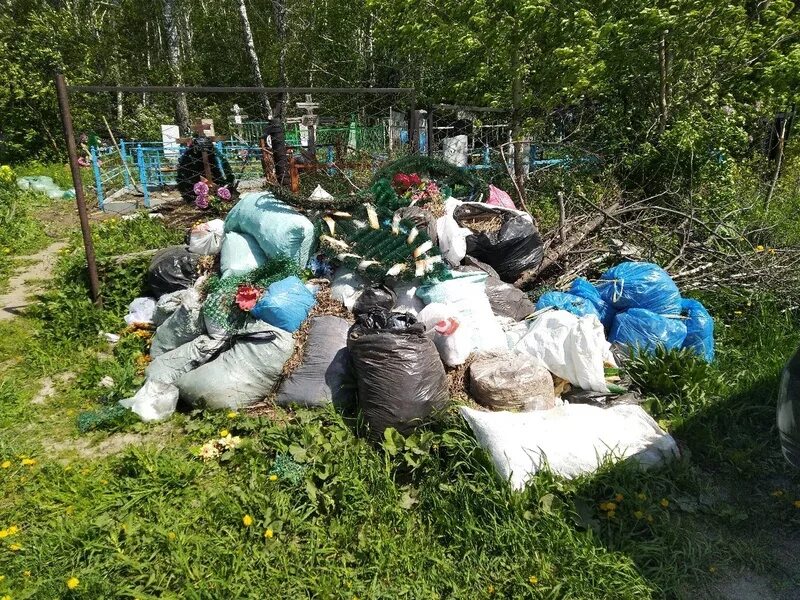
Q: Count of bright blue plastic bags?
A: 6